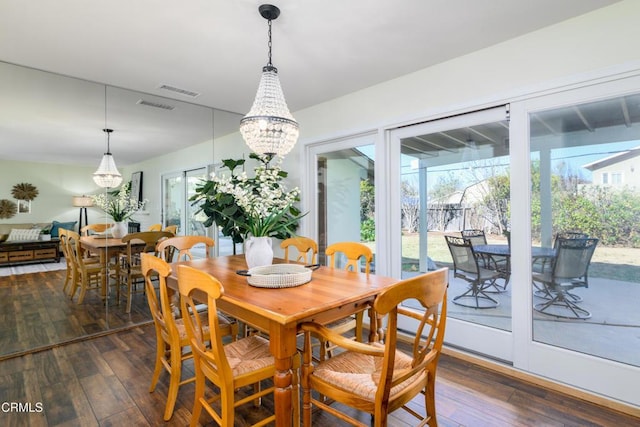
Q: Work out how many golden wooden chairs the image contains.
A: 6